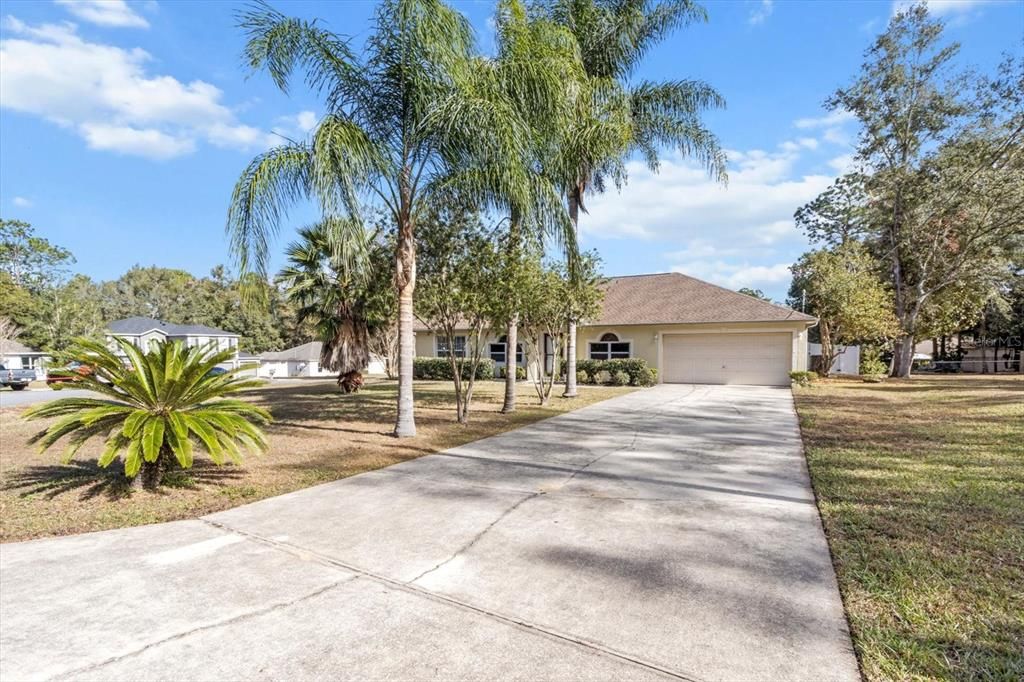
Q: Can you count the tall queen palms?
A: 3